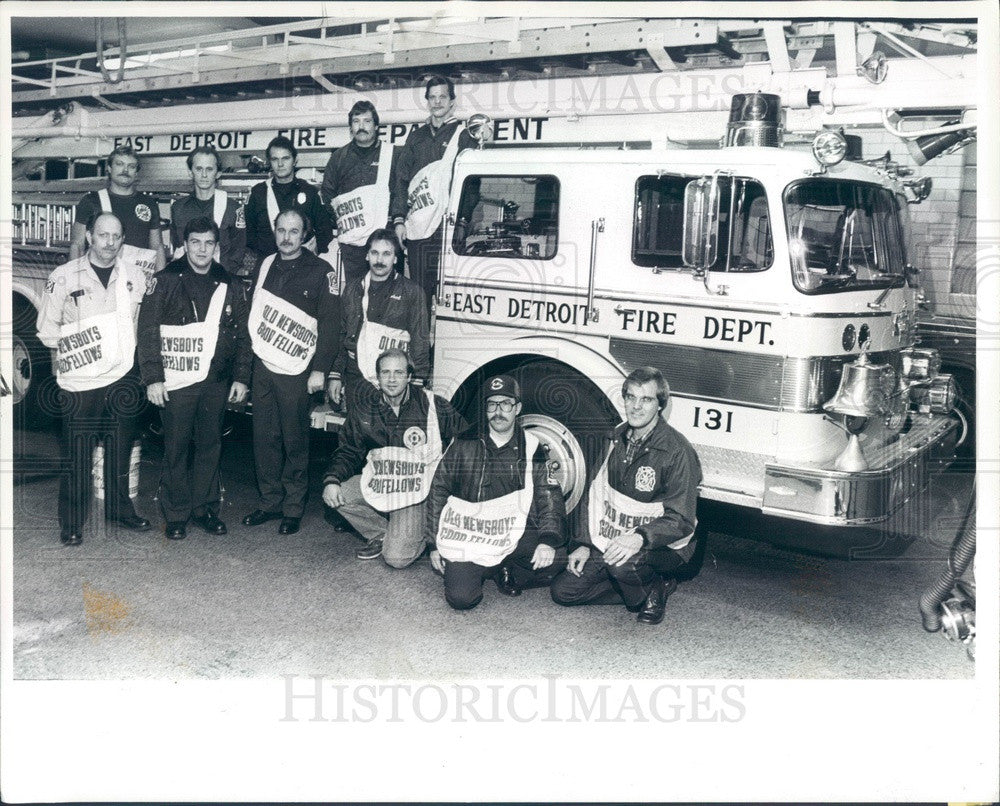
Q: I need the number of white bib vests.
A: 12